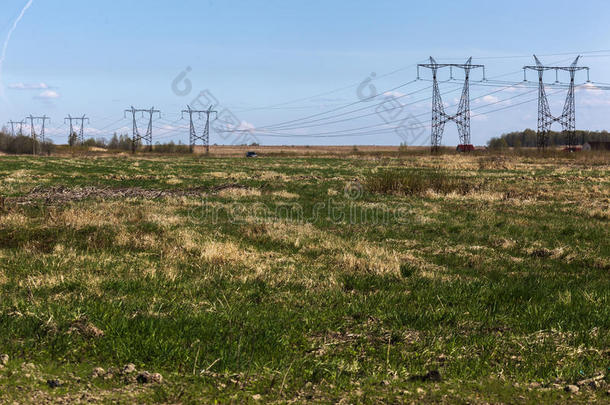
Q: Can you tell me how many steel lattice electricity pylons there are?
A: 7